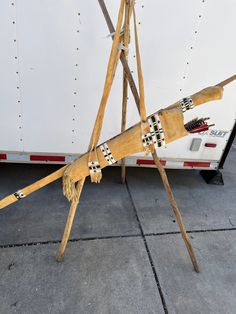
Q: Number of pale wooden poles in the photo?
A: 3